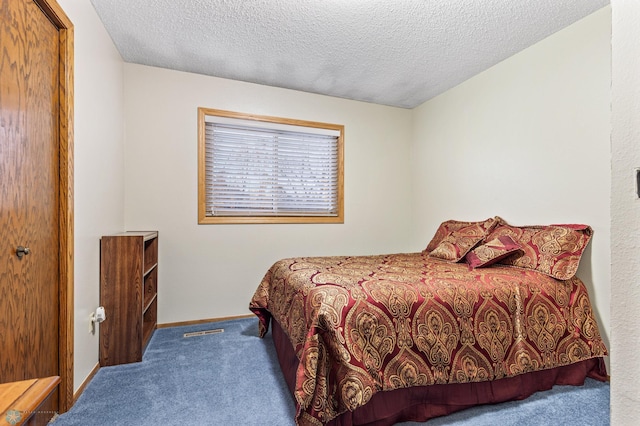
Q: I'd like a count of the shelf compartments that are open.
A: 3